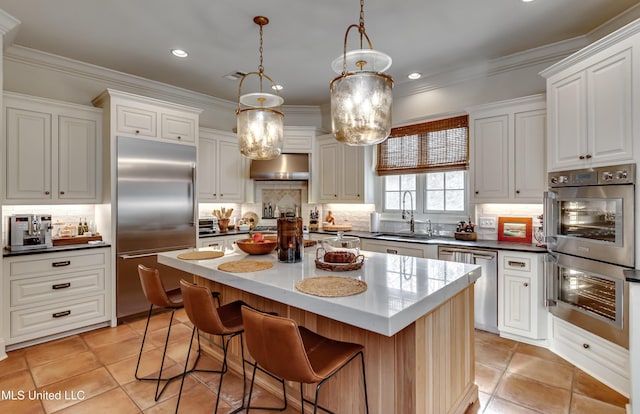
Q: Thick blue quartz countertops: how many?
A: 0